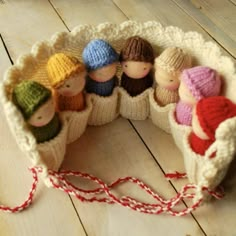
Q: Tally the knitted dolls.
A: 7